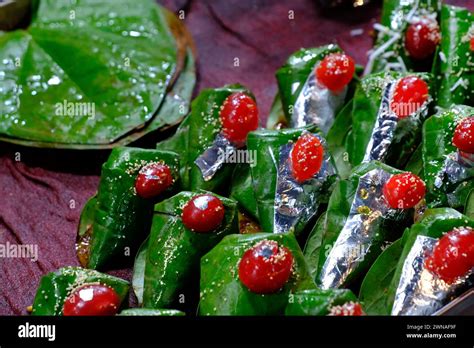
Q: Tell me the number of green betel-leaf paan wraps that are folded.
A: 14